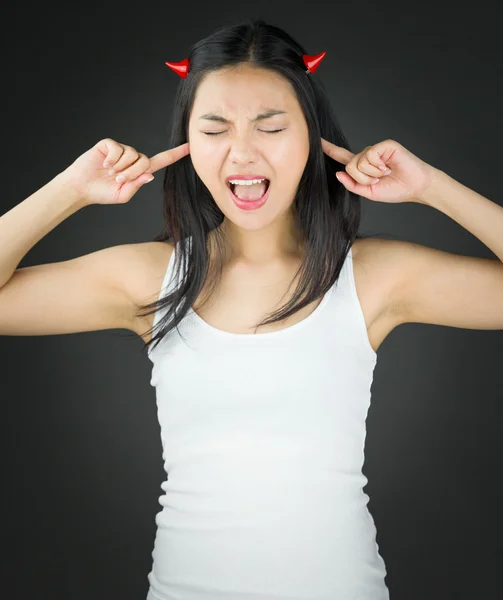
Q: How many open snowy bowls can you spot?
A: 0